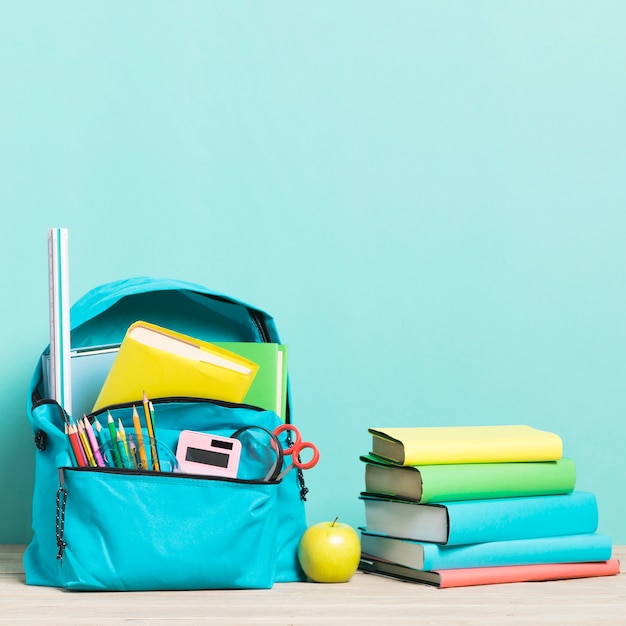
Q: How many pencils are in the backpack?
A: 14